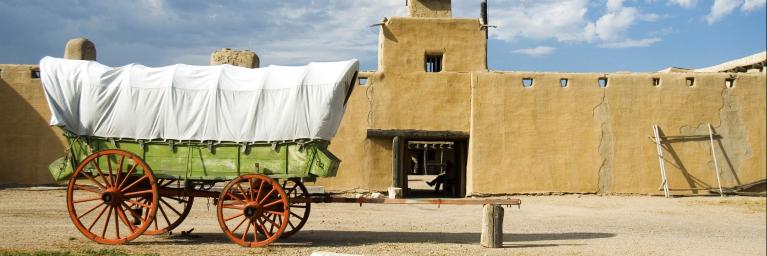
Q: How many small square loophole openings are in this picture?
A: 8